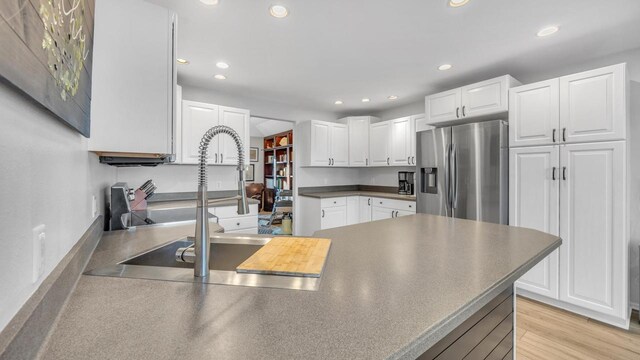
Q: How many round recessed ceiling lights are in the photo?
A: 11